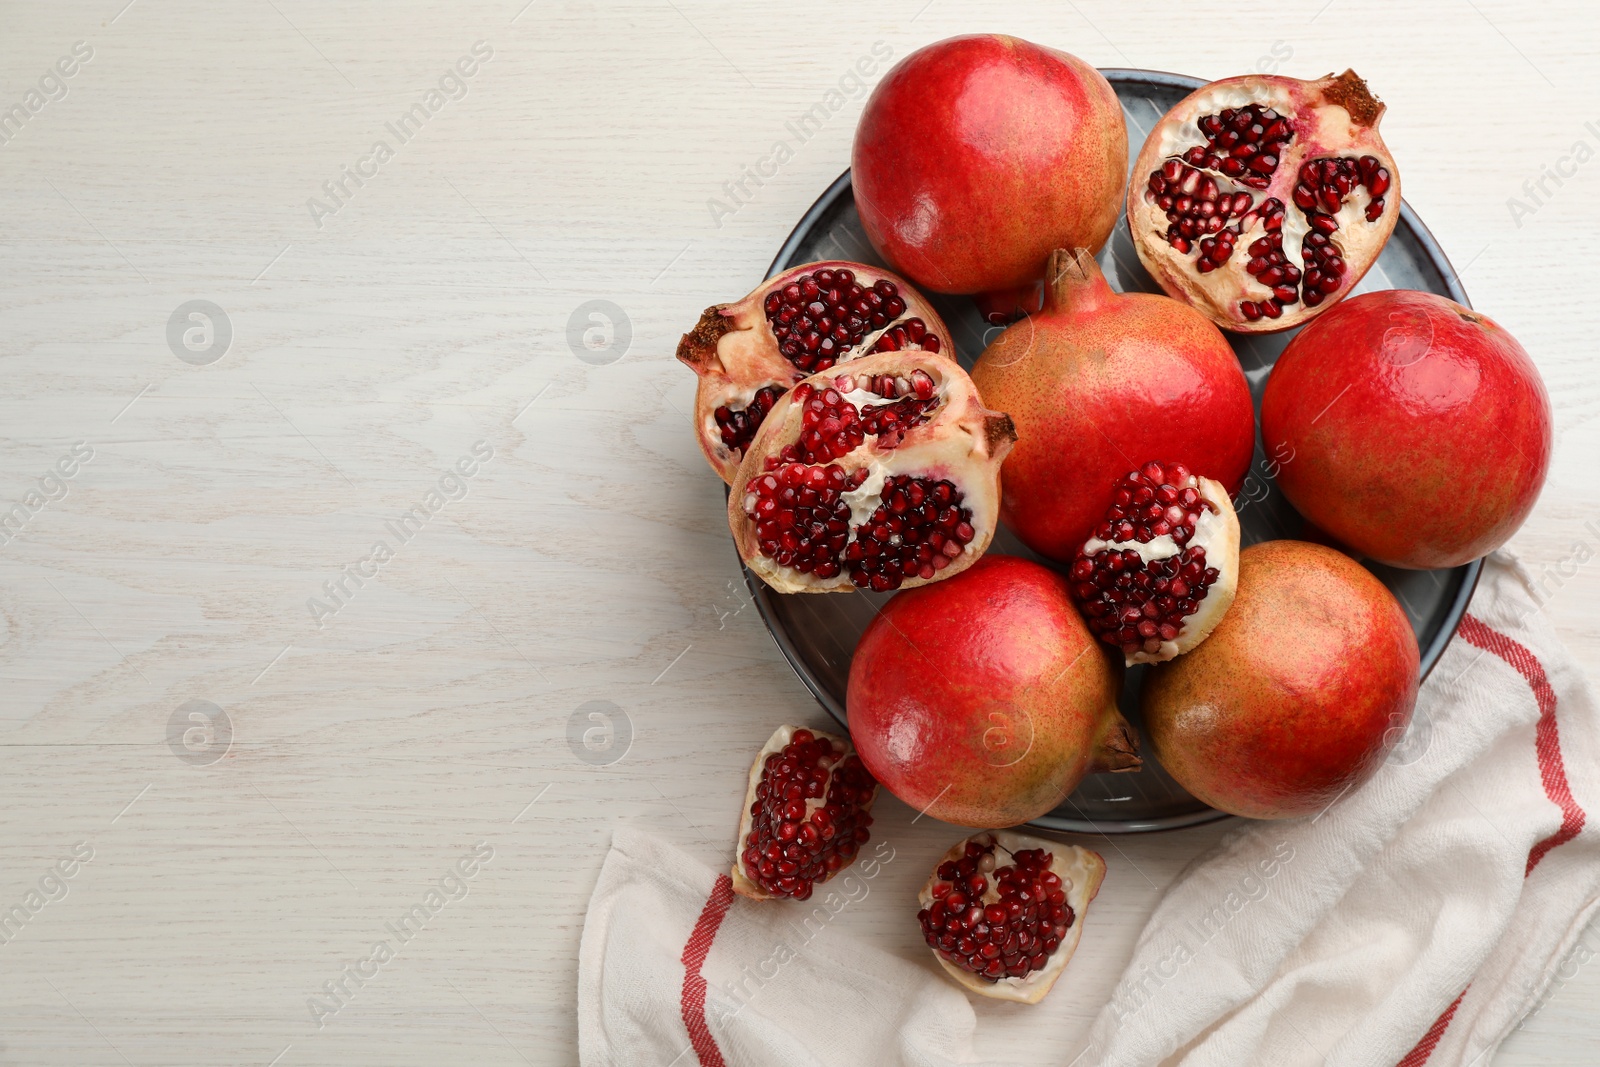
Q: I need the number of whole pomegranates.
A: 5